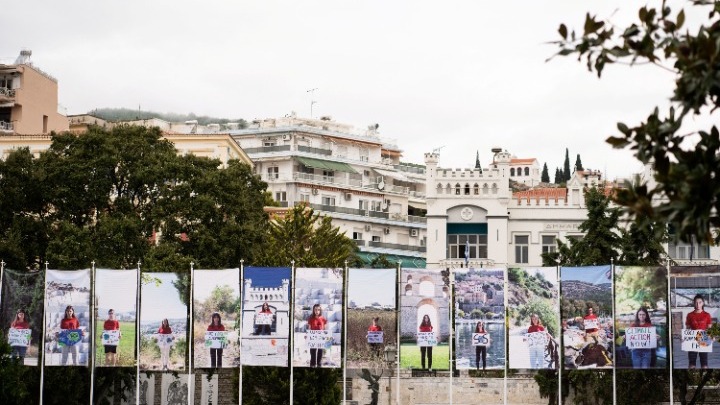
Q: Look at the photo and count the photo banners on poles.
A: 14